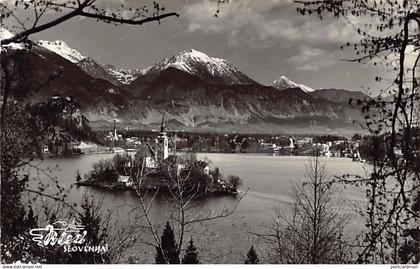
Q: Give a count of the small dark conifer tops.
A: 3